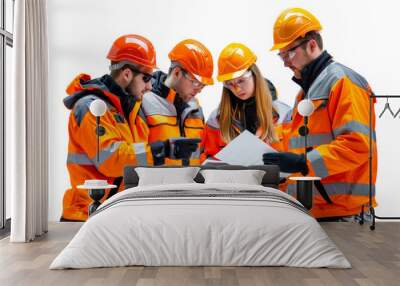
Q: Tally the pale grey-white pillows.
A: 2